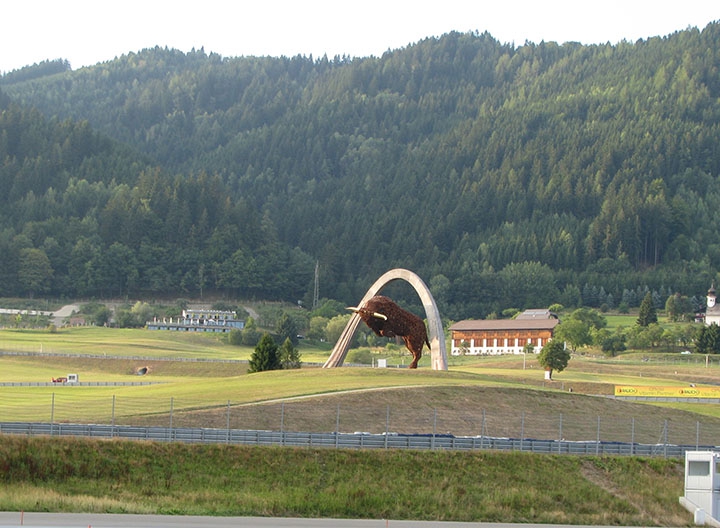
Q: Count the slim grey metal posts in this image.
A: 15